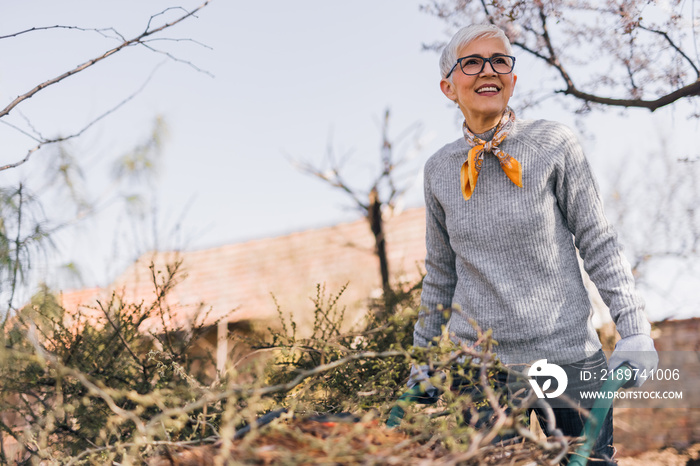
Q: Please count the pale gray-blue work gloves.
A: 2